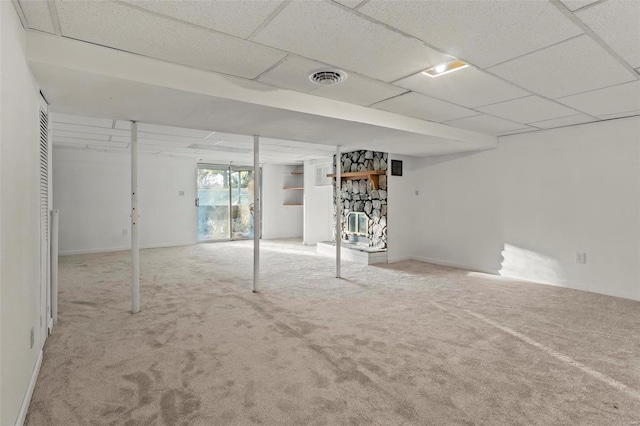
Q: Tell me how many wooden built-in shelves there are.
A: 3